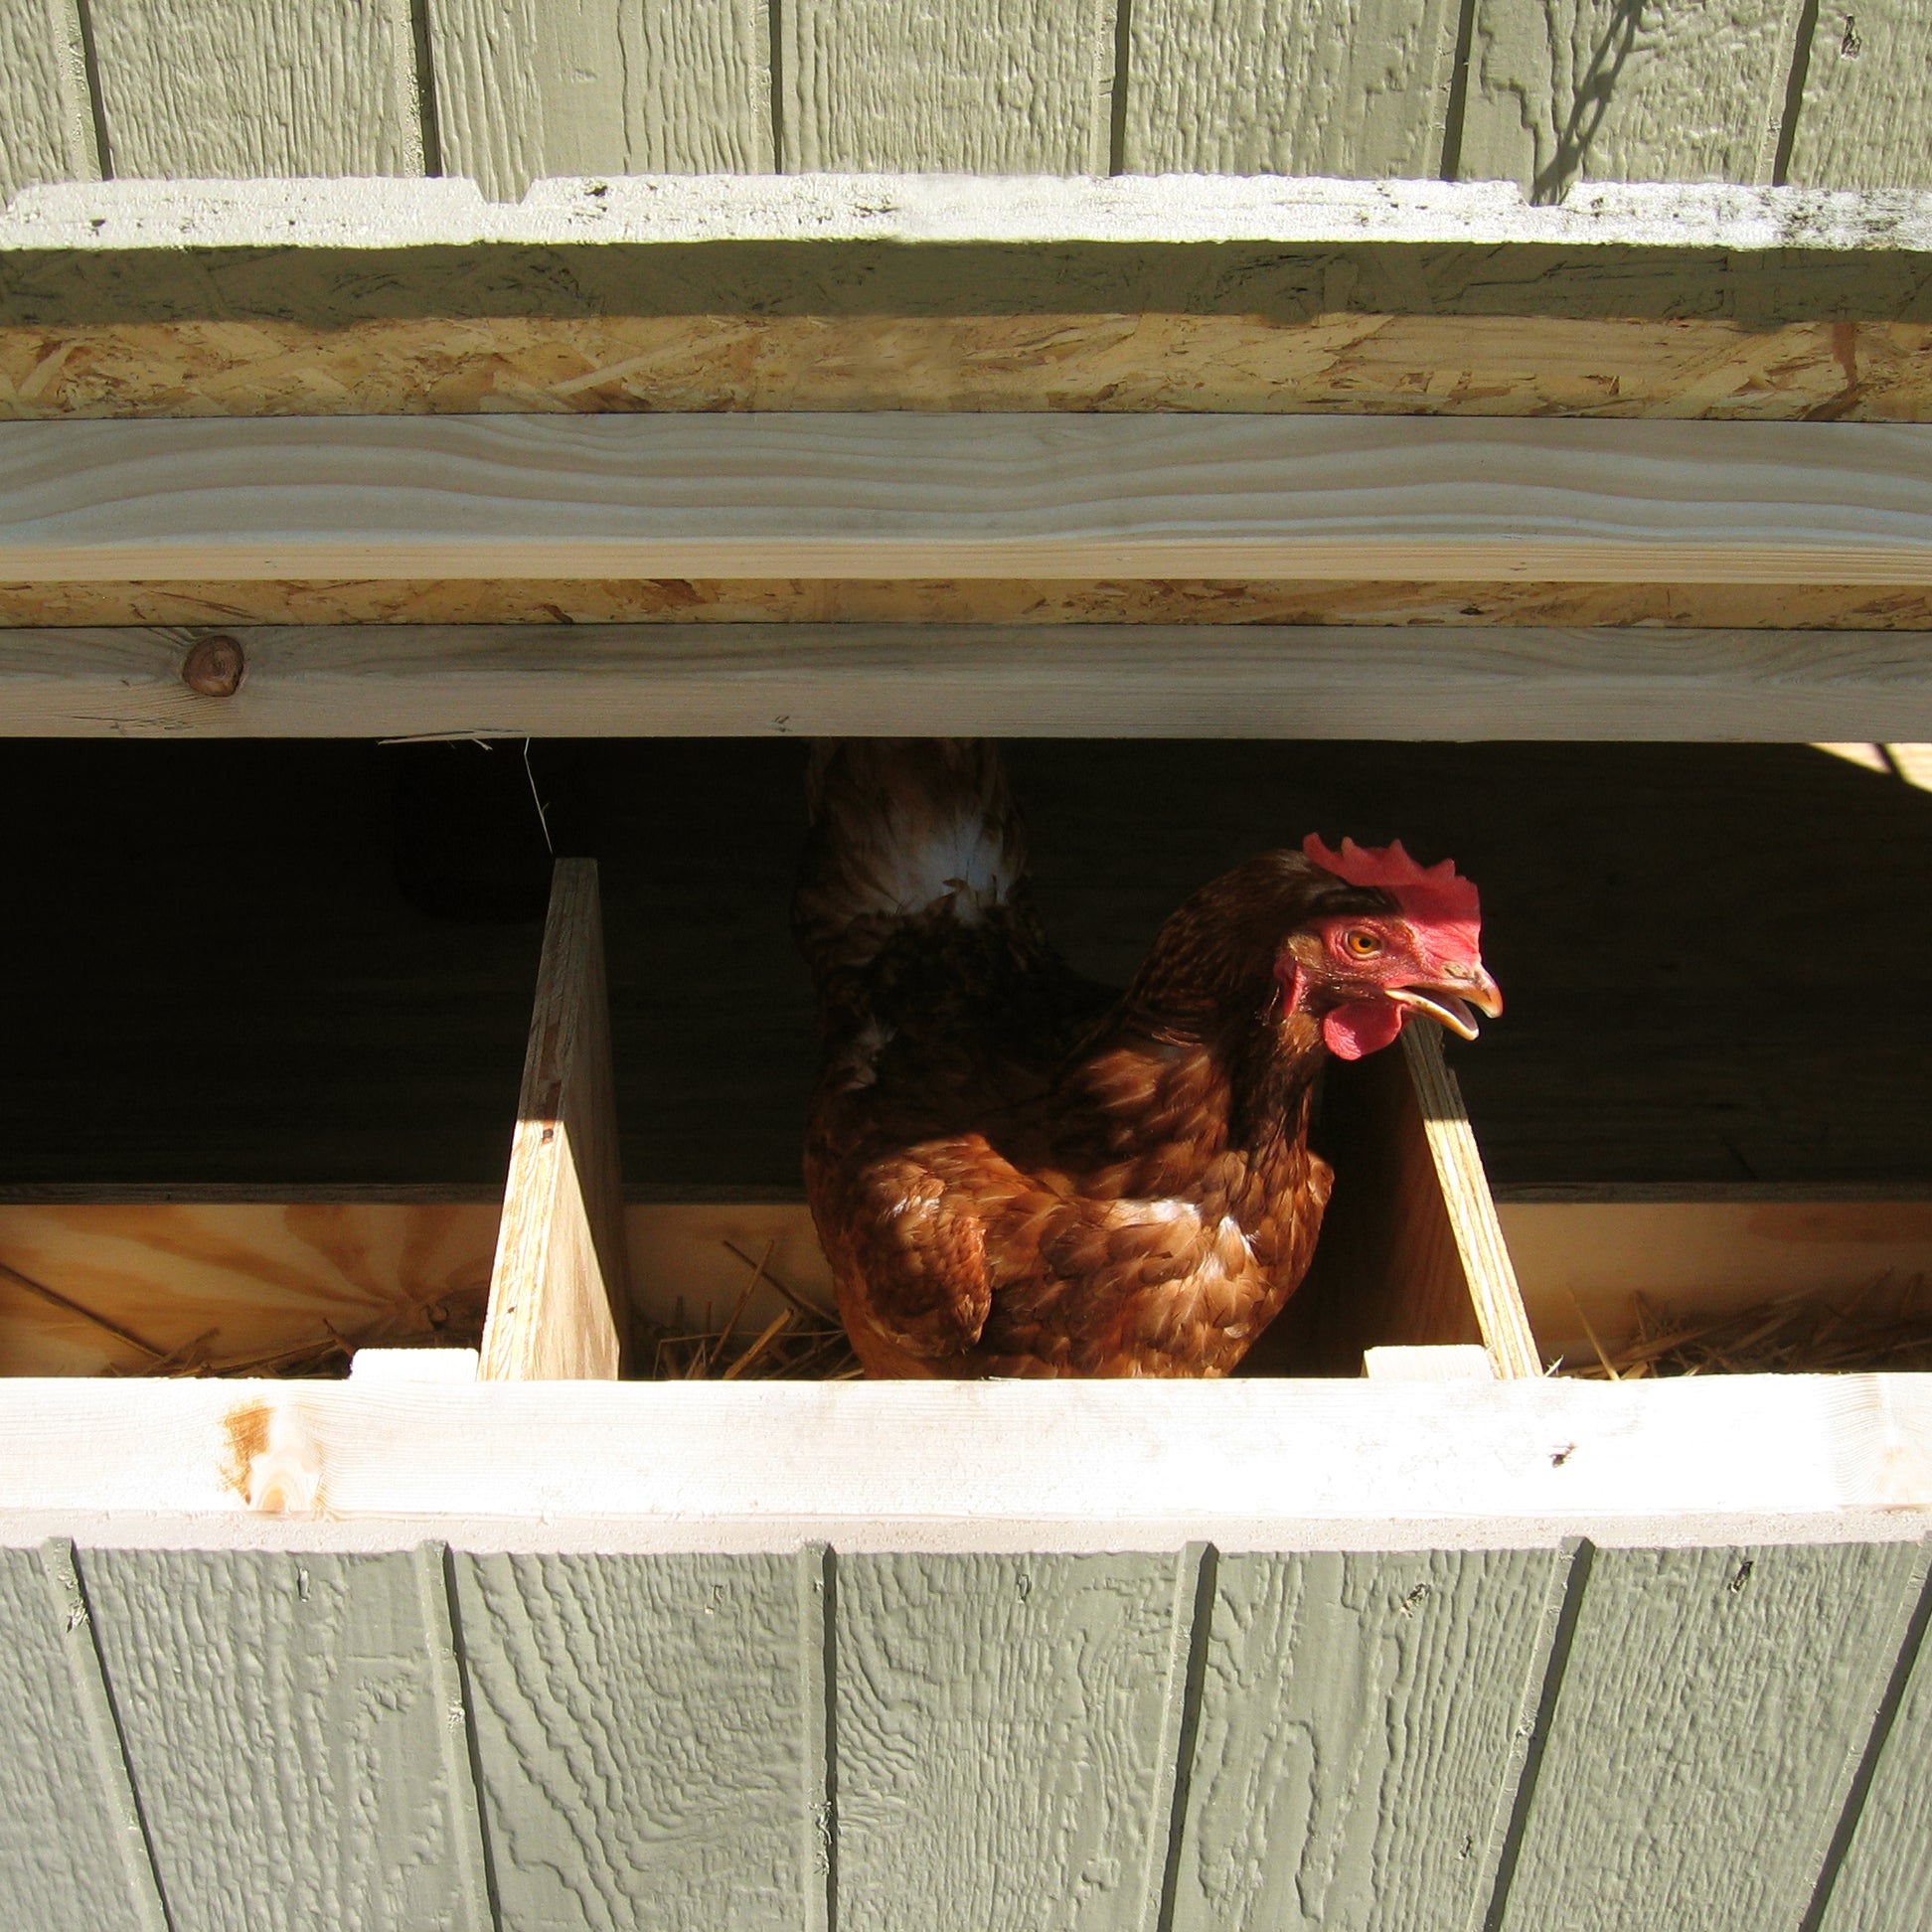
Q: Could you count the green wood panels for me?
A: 14